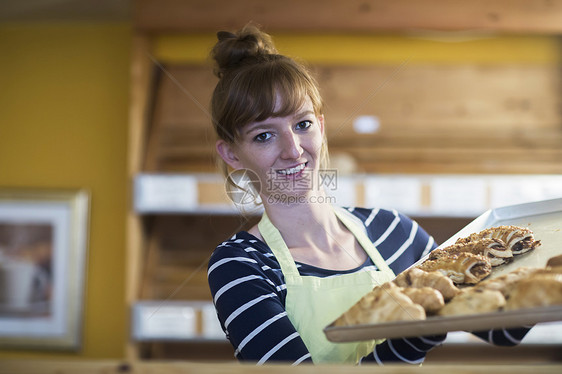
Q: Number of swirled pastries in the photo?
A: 3